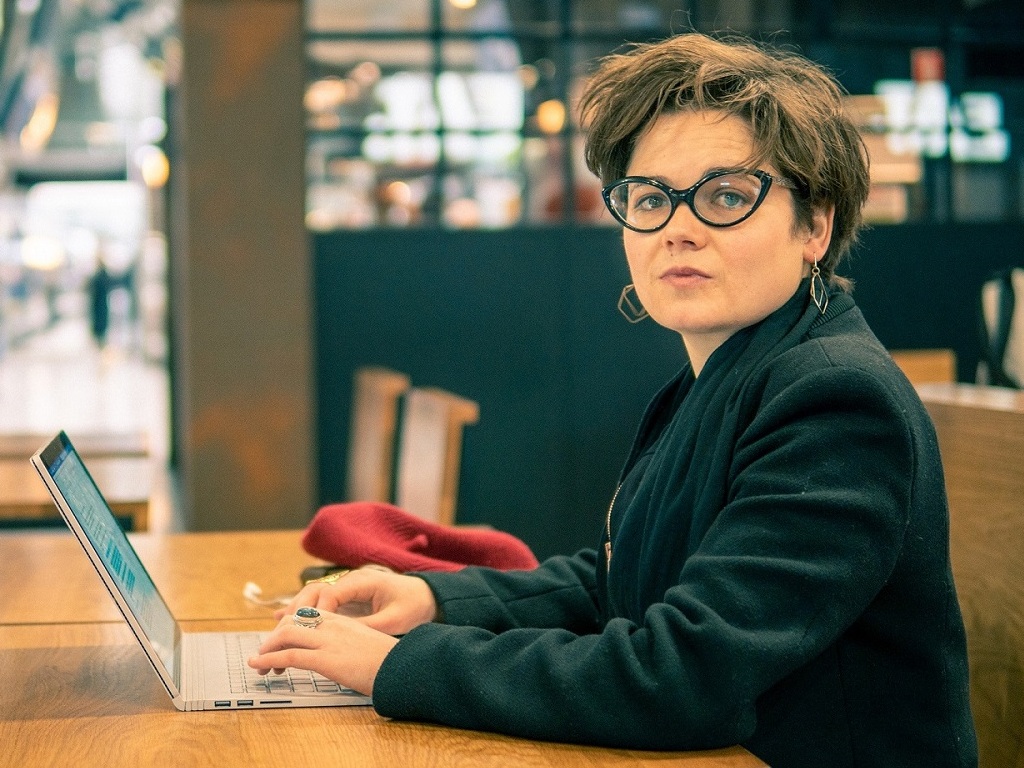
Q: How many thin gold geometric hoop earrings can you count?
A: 2